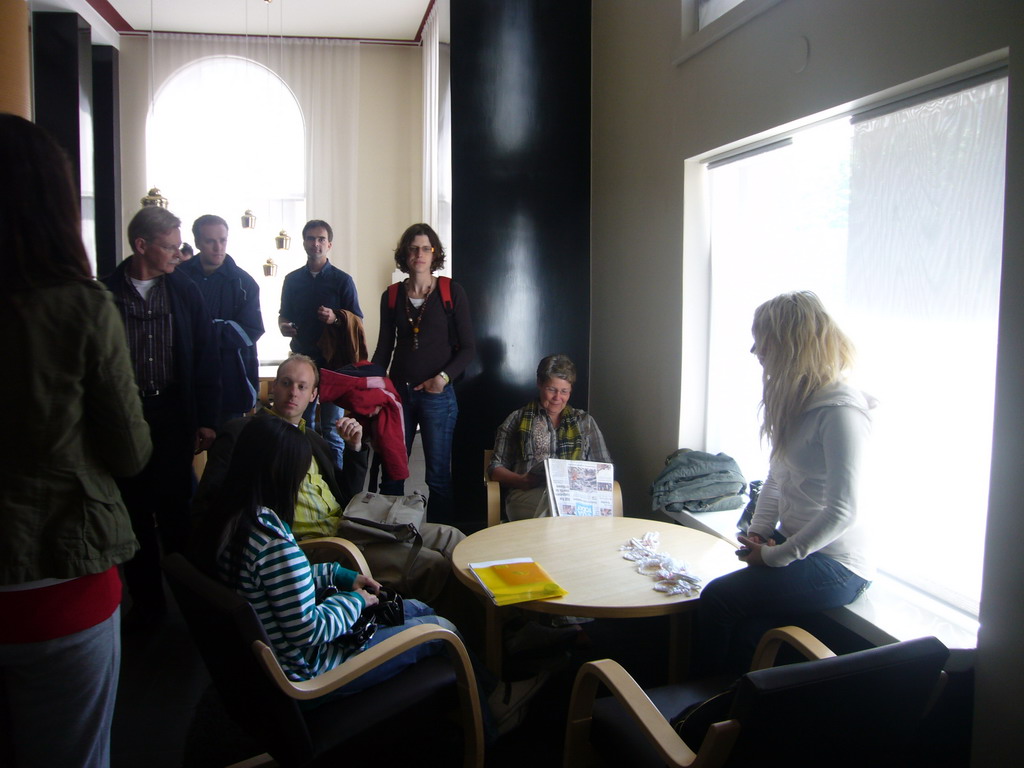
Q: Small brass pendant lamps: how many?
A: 4